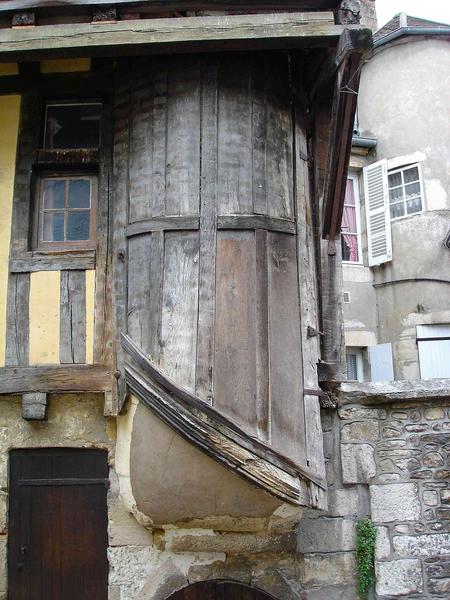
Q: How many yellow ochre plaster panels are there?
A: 5